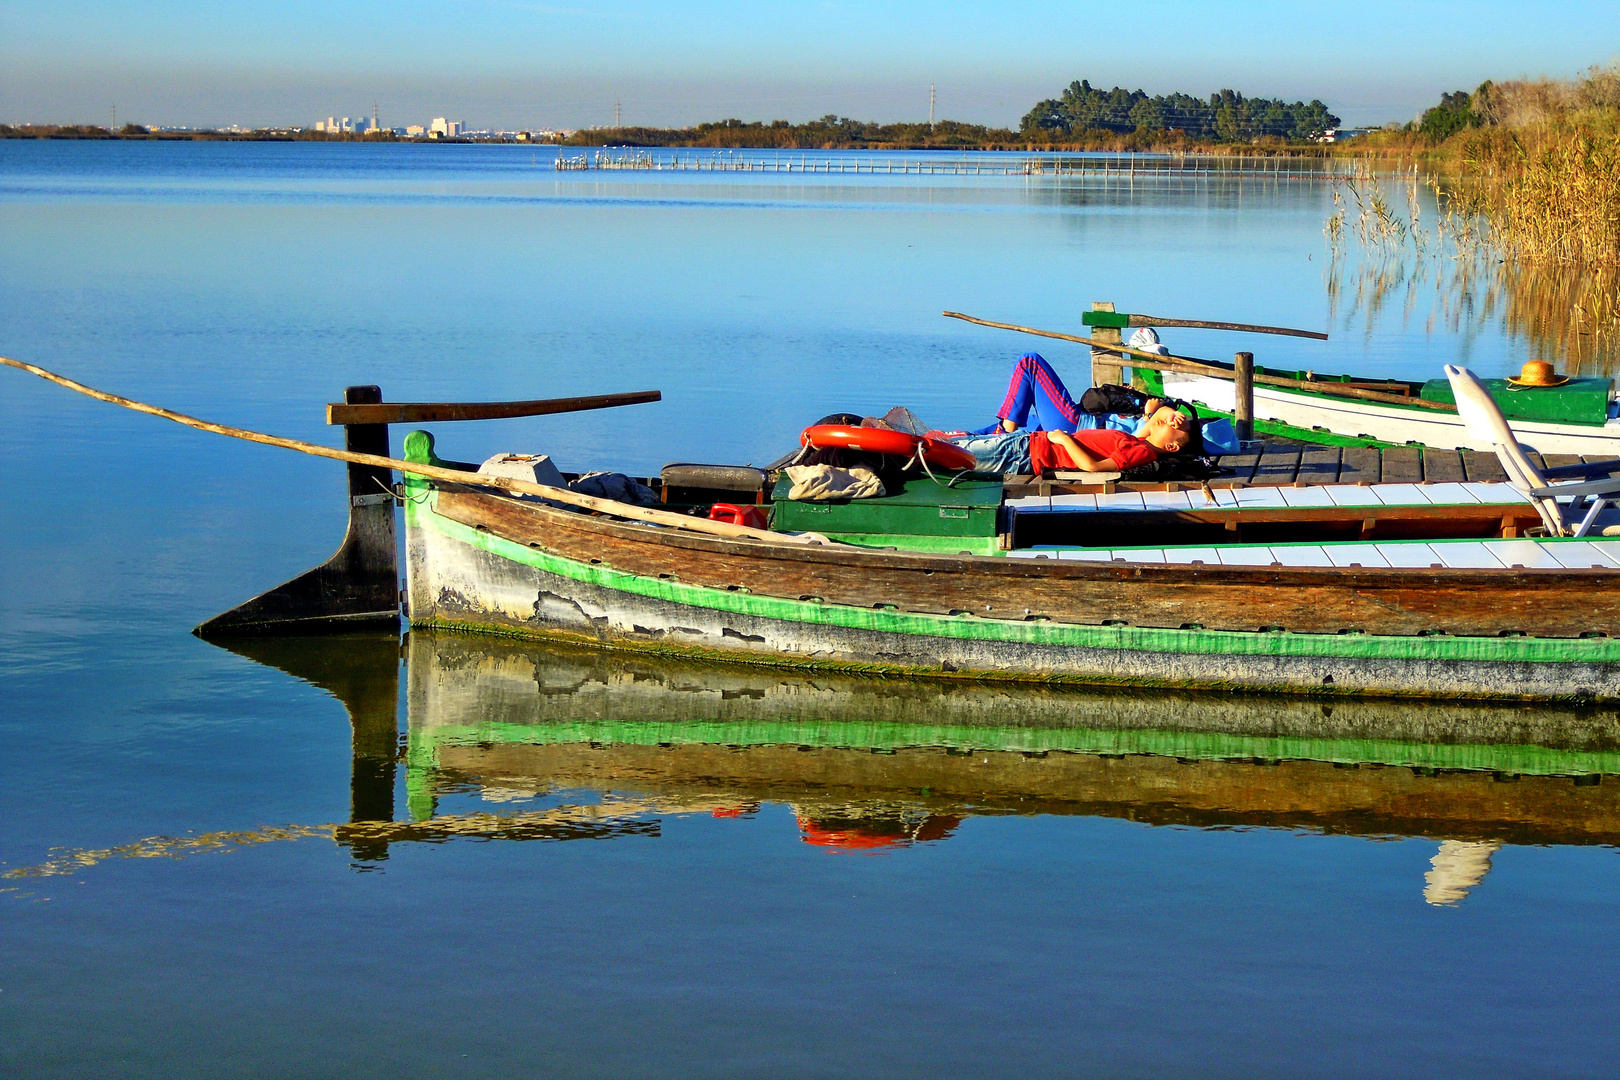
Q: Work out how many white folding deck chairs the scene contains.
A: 1